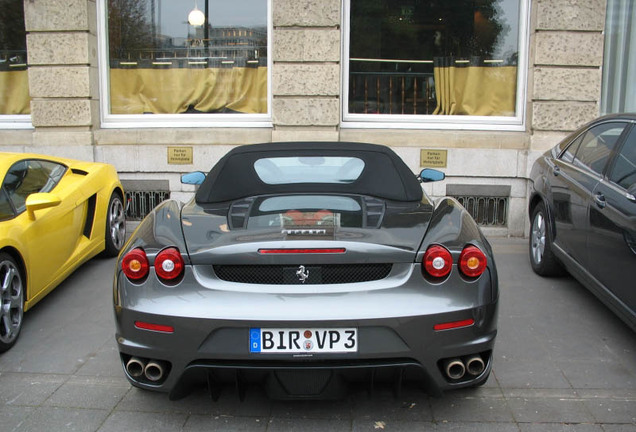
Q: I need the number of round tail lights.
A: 4